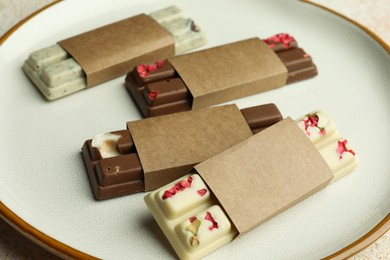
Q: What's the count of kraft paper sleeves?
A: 4